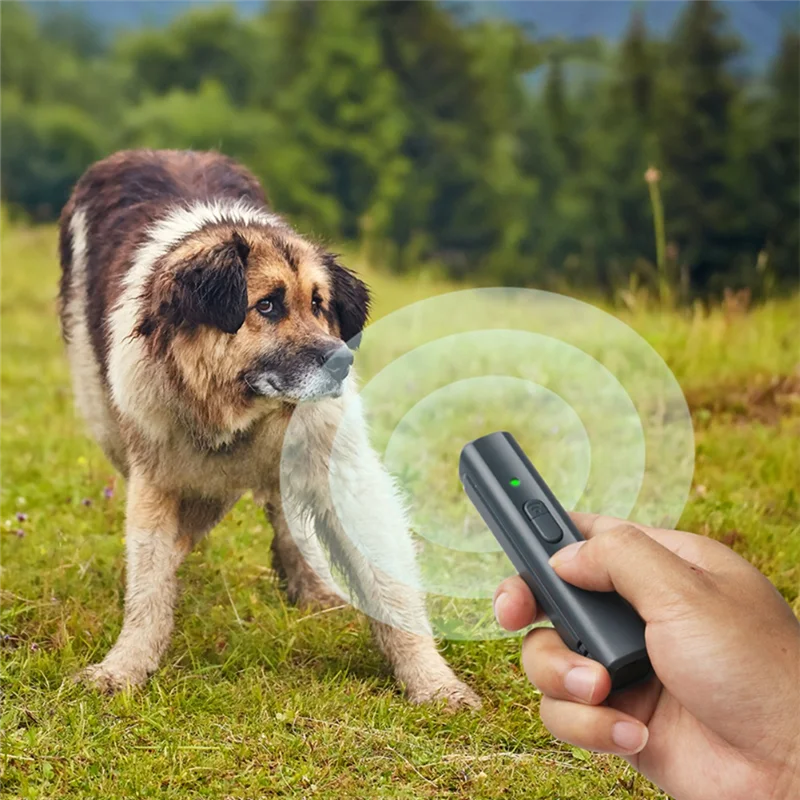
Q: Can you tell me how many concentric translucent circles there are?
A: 3